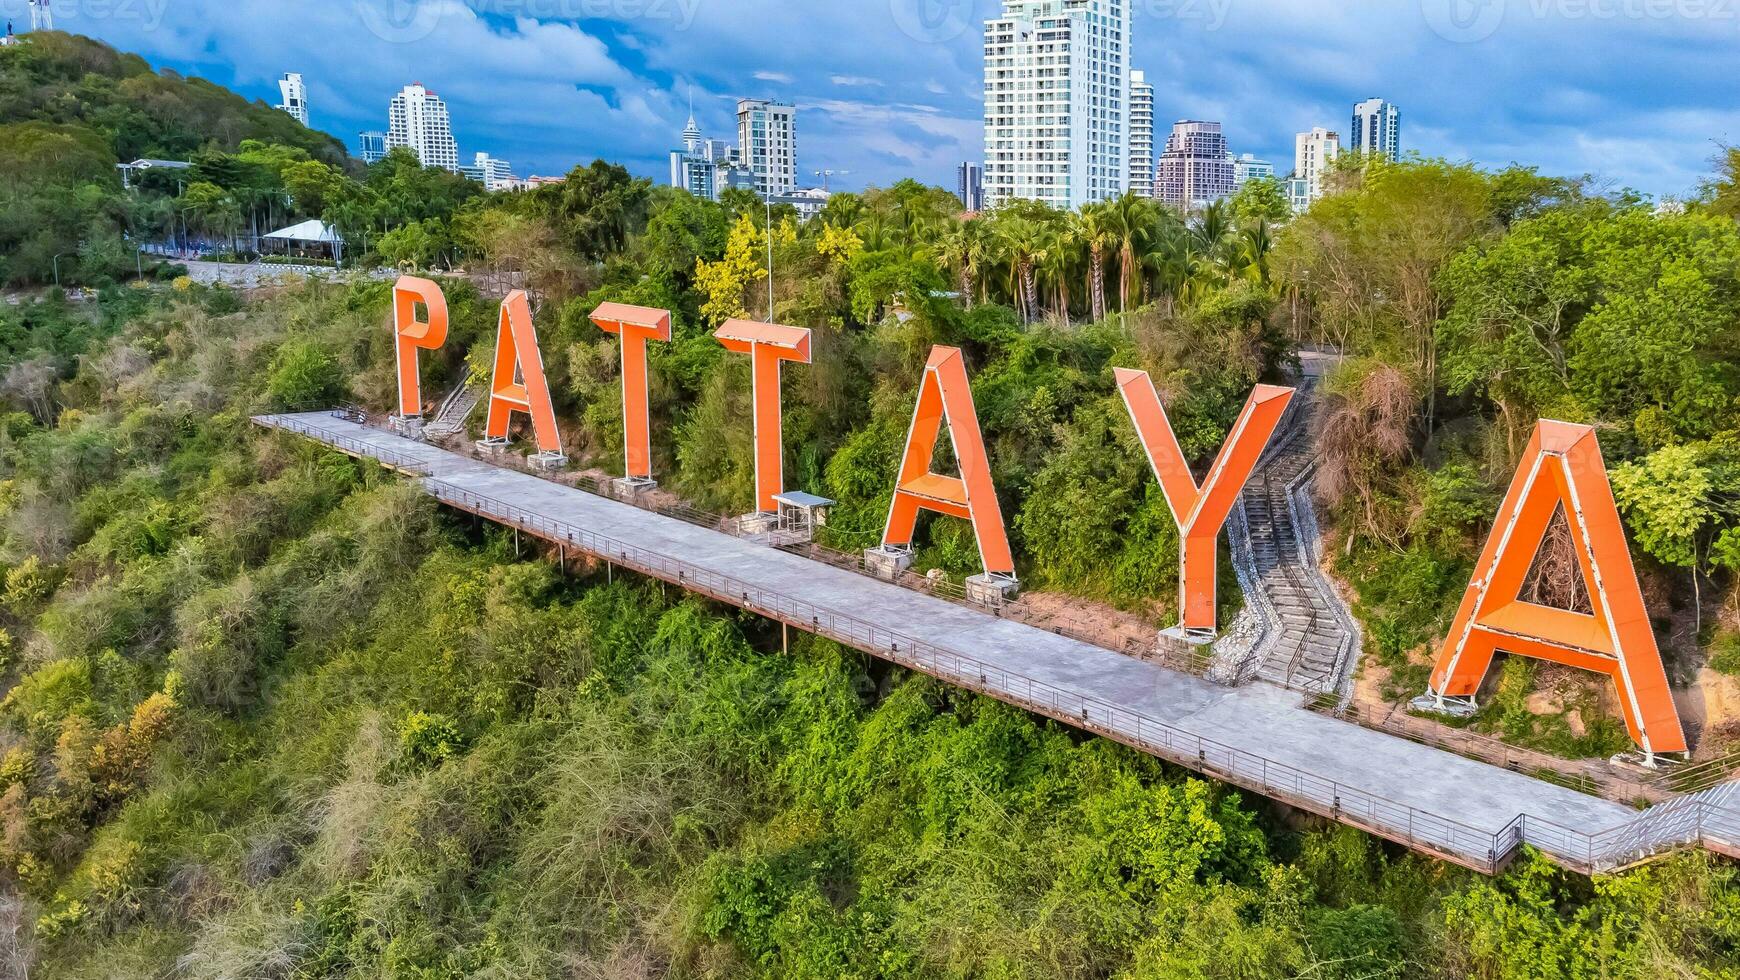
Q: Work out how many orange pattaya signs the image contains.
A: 1